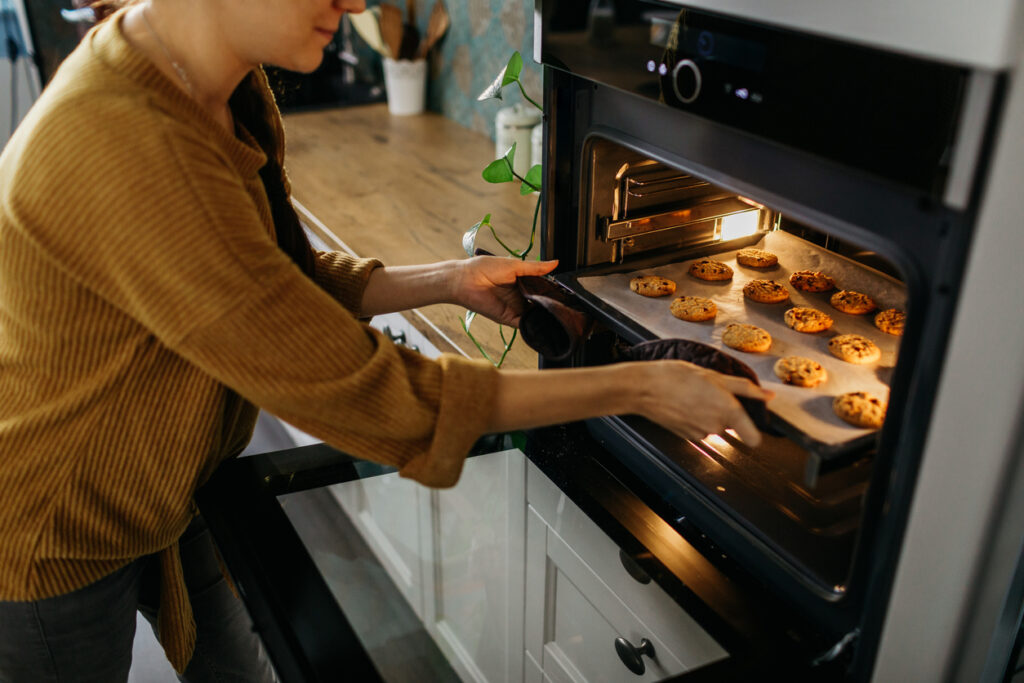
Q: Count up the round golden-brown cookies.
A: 13